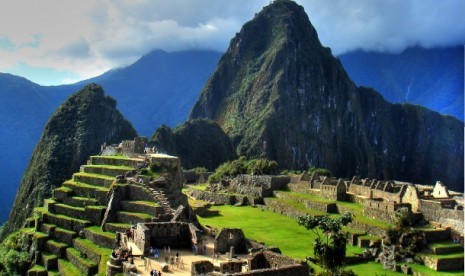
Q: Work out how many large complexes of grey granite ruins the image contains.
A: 2